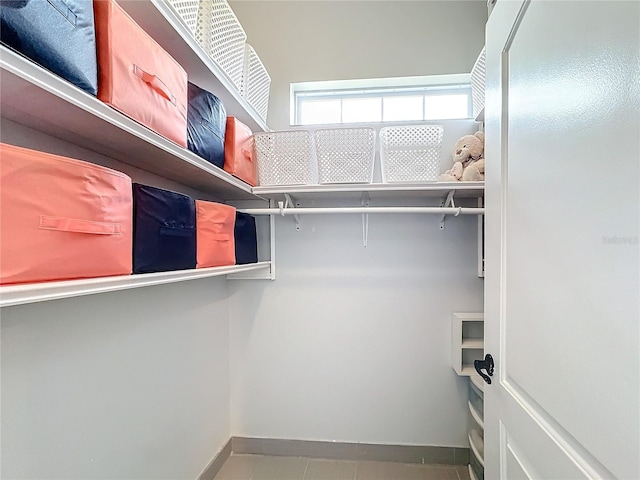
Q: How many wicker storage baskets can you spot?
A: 7